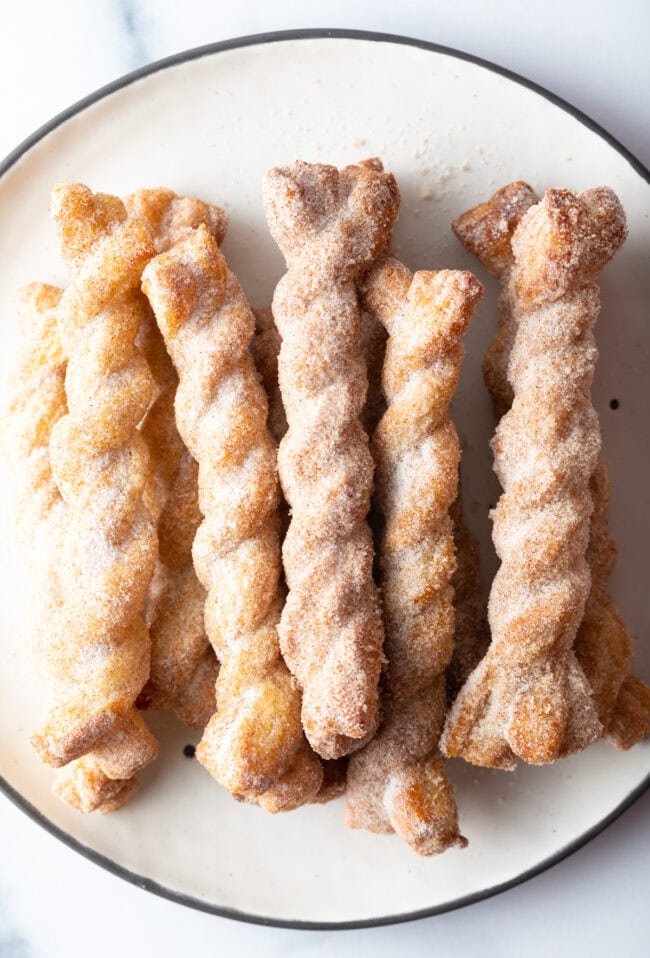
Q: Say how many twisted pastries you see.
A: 10